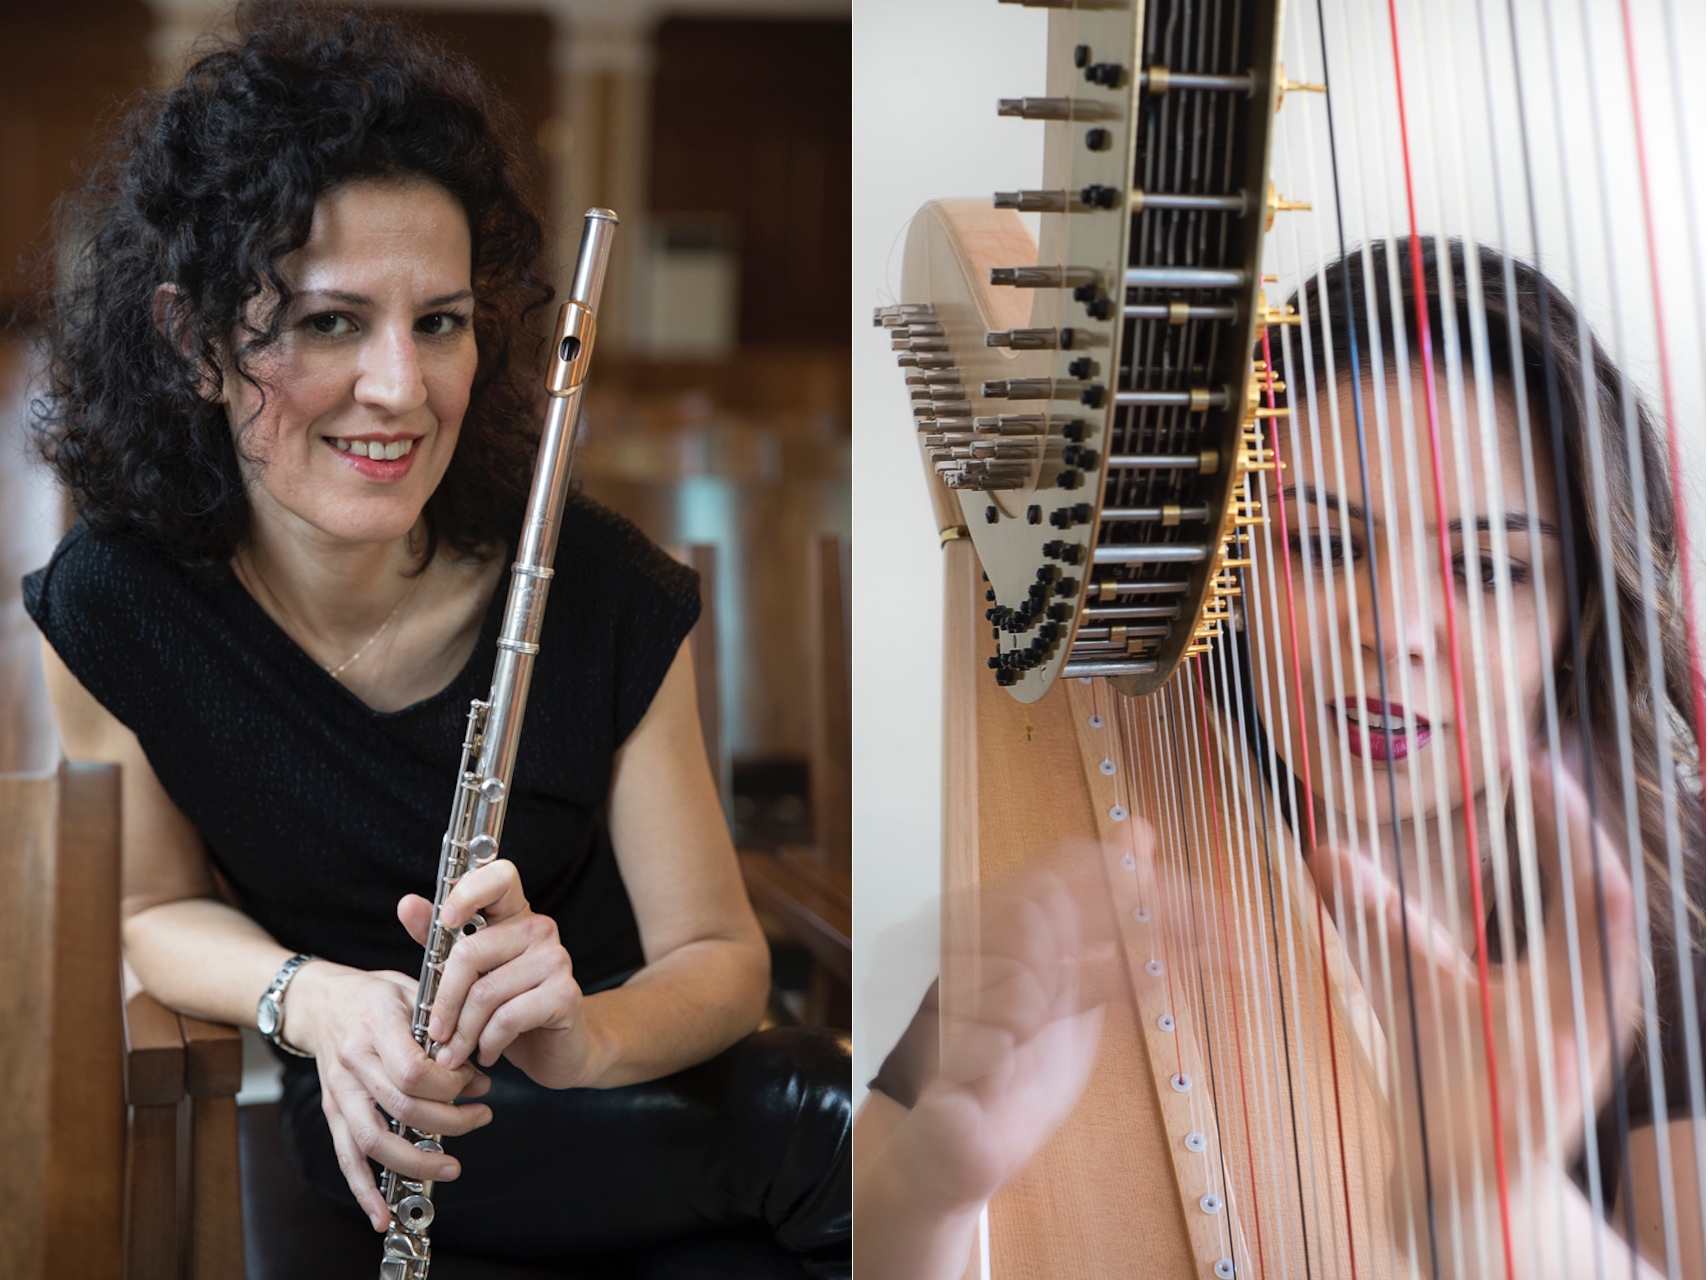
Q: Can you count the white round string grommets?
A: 12